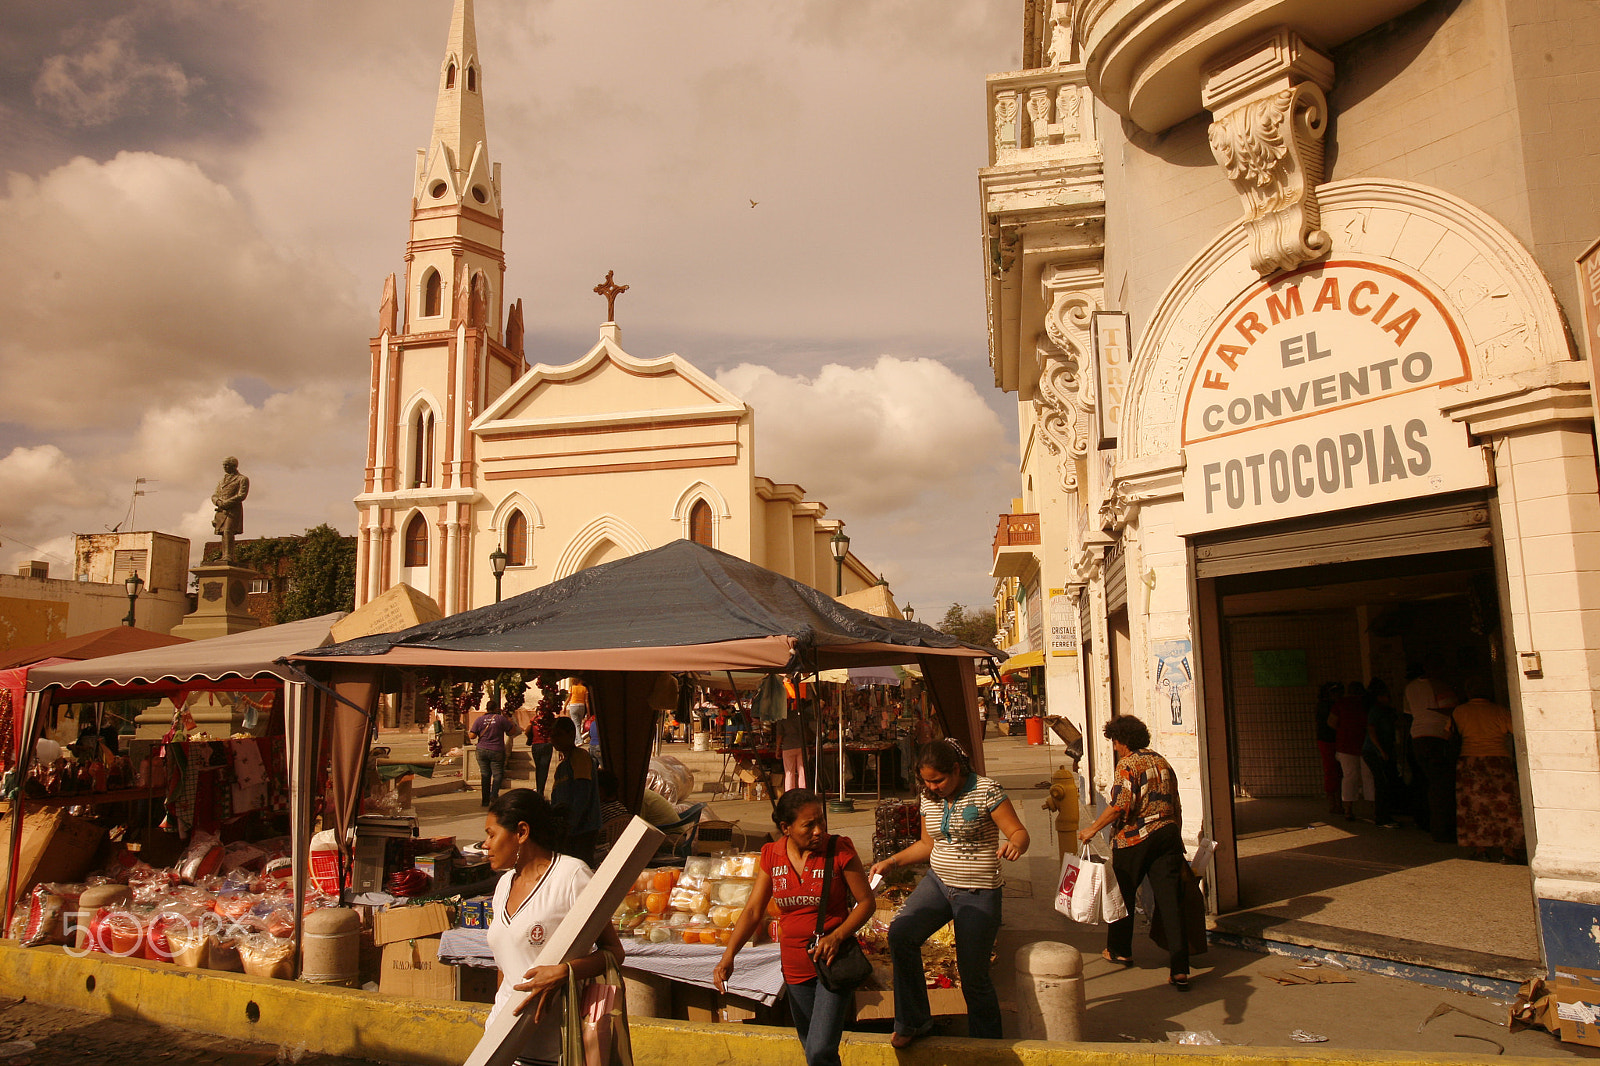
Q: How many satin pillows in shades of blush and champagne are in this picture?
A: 0